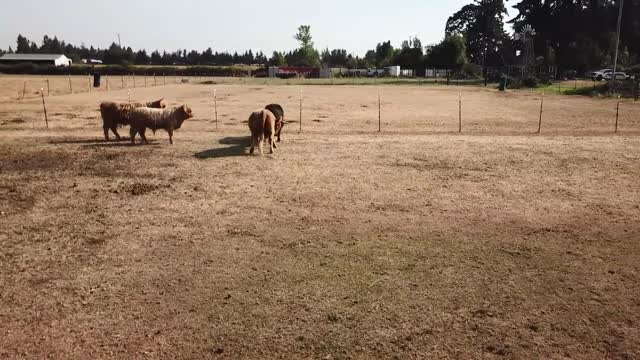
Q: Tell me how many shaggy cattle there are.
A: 4